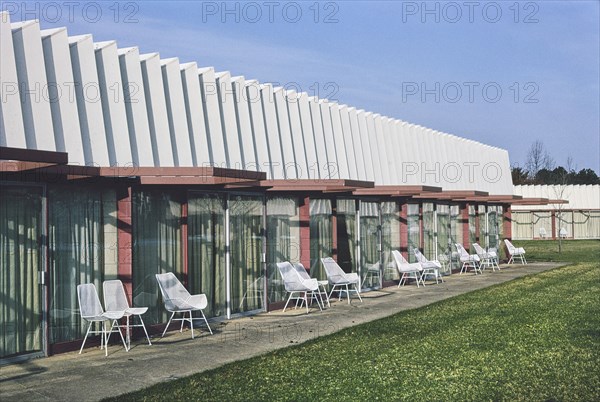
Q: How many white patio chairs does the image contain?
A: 11